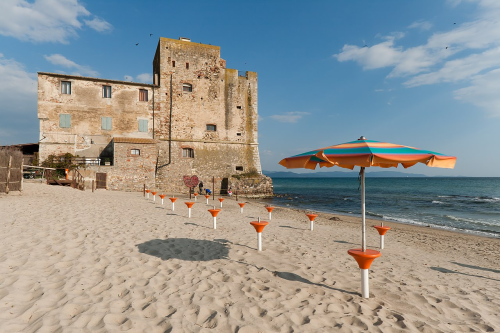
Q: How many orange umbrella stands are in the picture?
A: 15